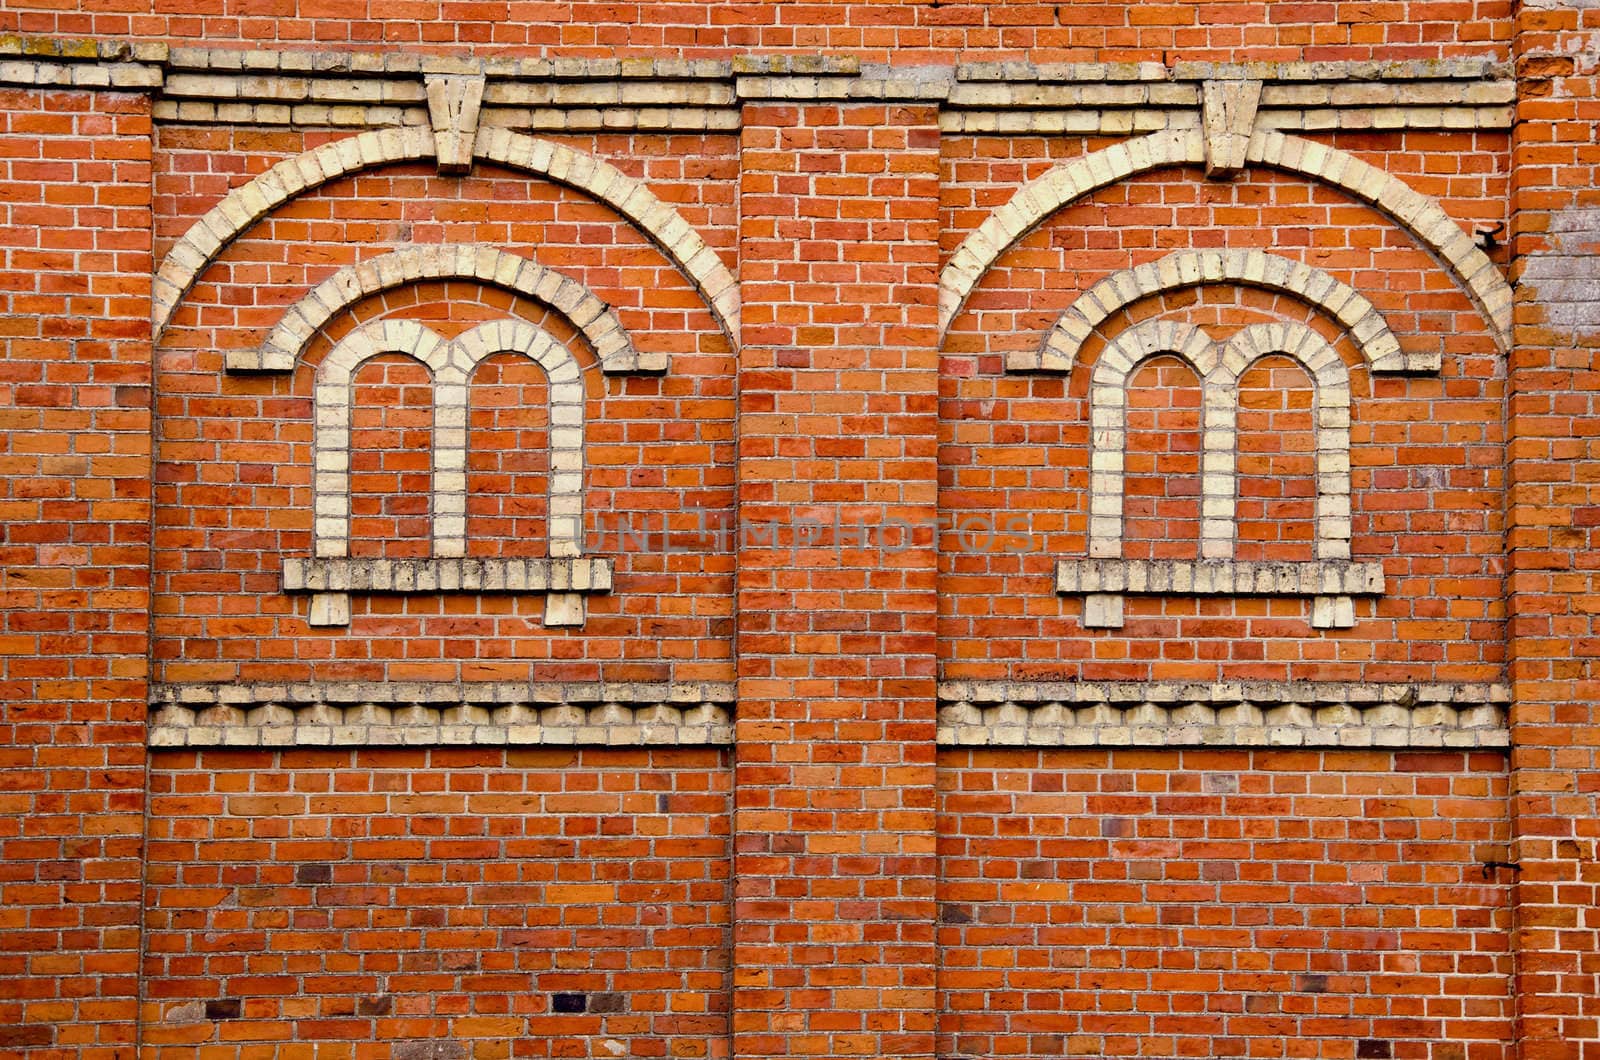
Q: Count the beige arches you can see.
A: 8